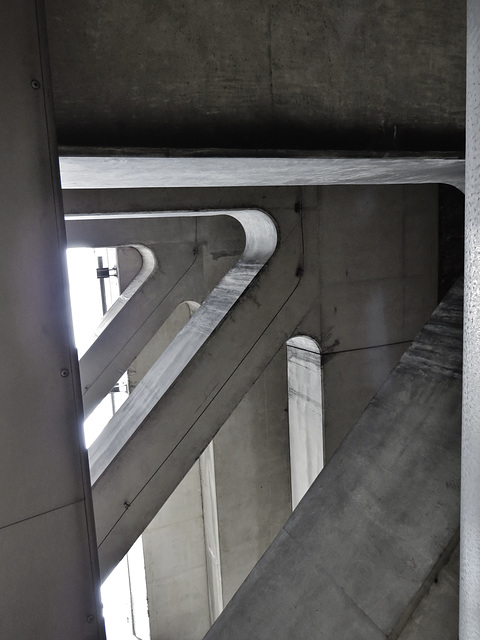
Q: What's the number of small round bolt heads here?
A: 3